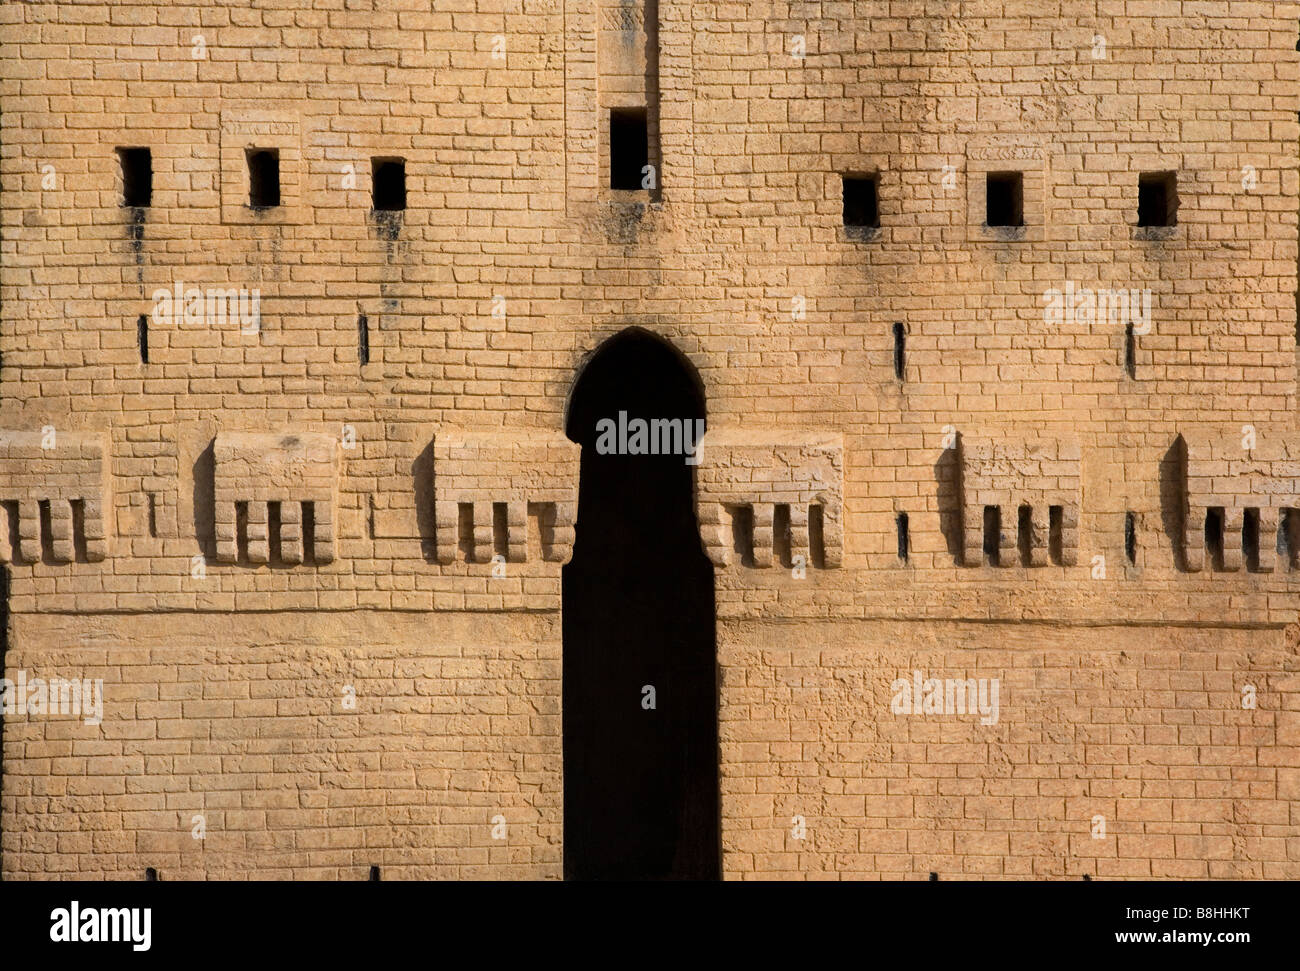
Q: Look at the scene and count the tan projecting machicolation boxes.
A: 6